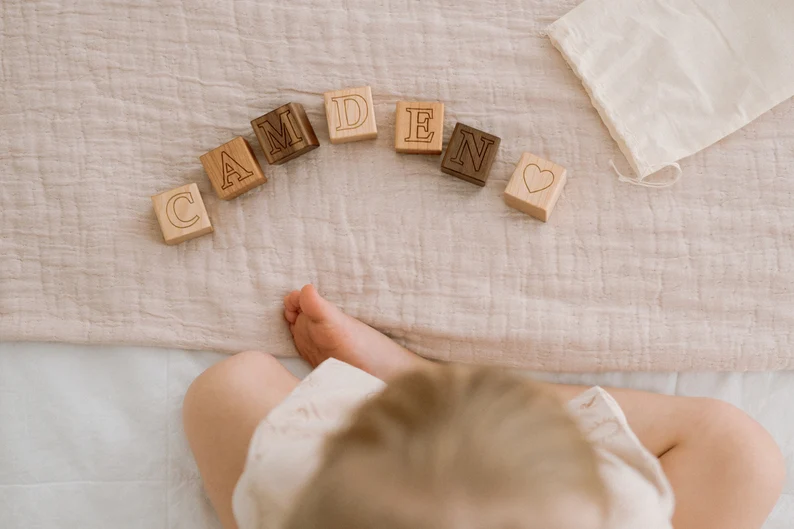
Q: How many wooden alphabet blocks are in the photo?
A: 6